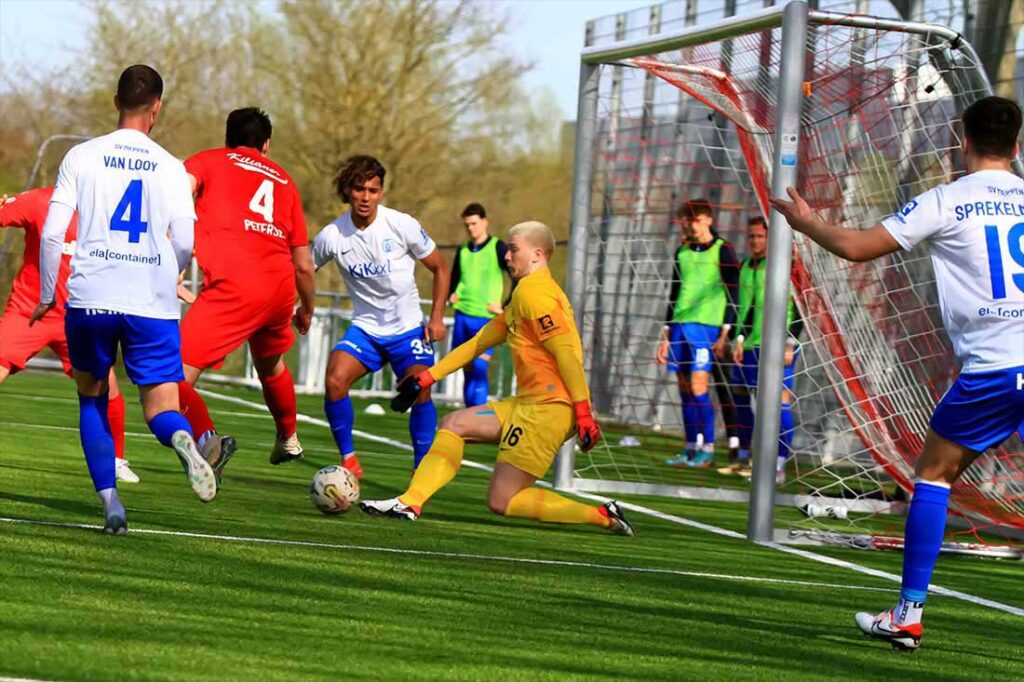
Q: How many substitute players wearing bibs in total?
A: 3